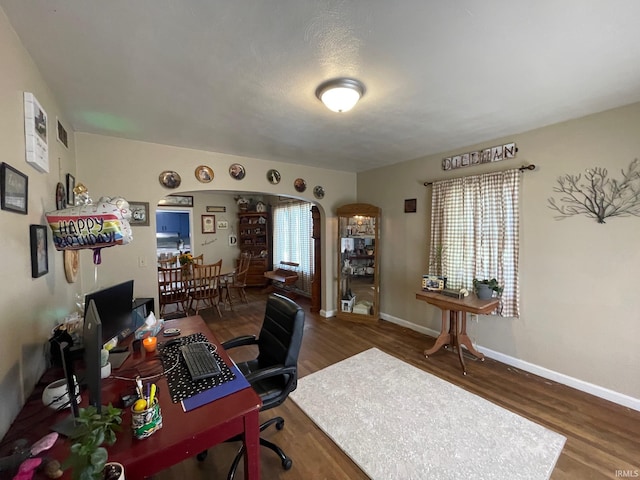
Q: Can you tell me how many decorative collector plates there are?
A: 6